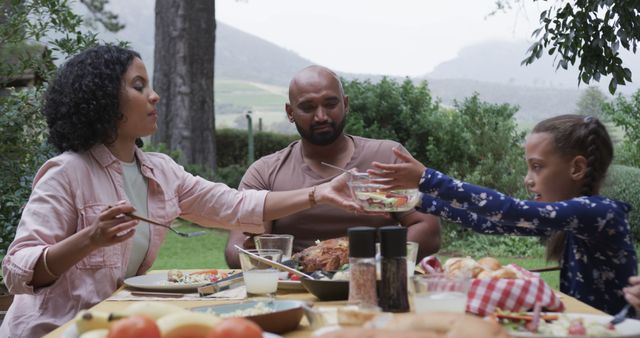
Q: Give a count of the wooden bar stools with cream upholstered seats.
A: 0